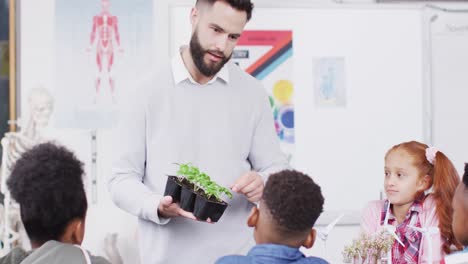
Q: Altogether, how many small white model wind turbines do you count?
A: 3